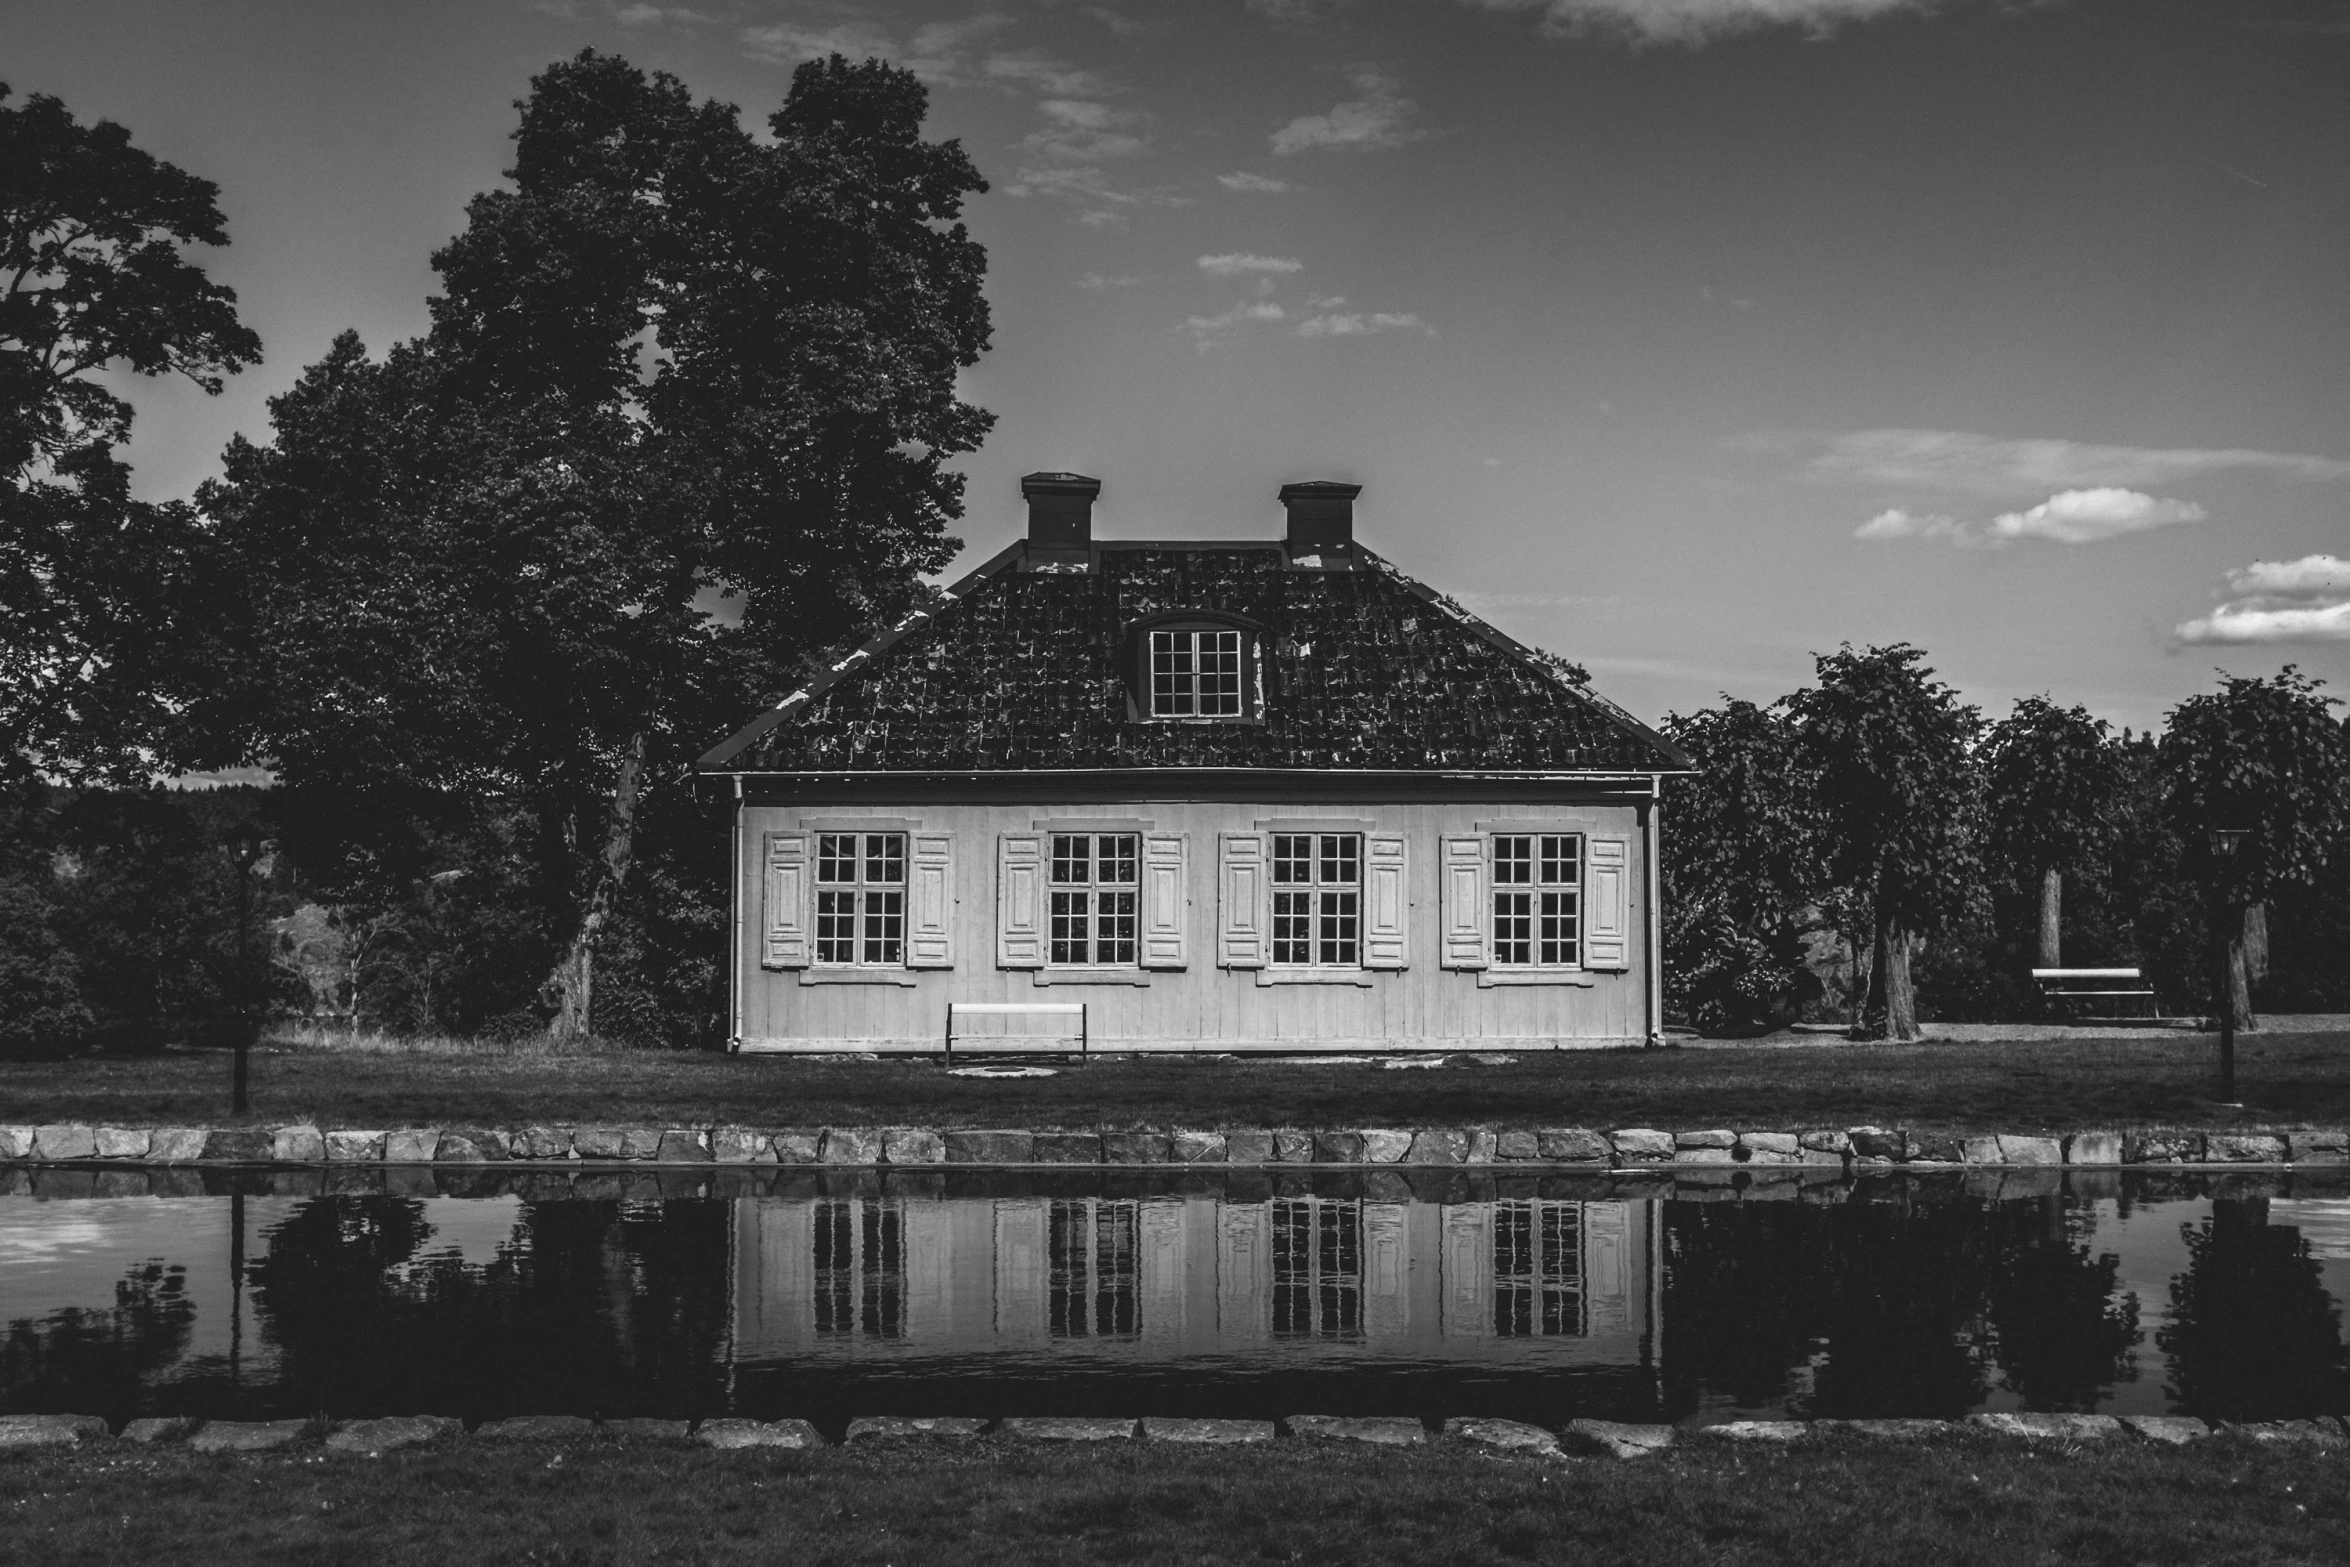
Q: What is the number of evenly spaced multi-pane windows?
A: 4